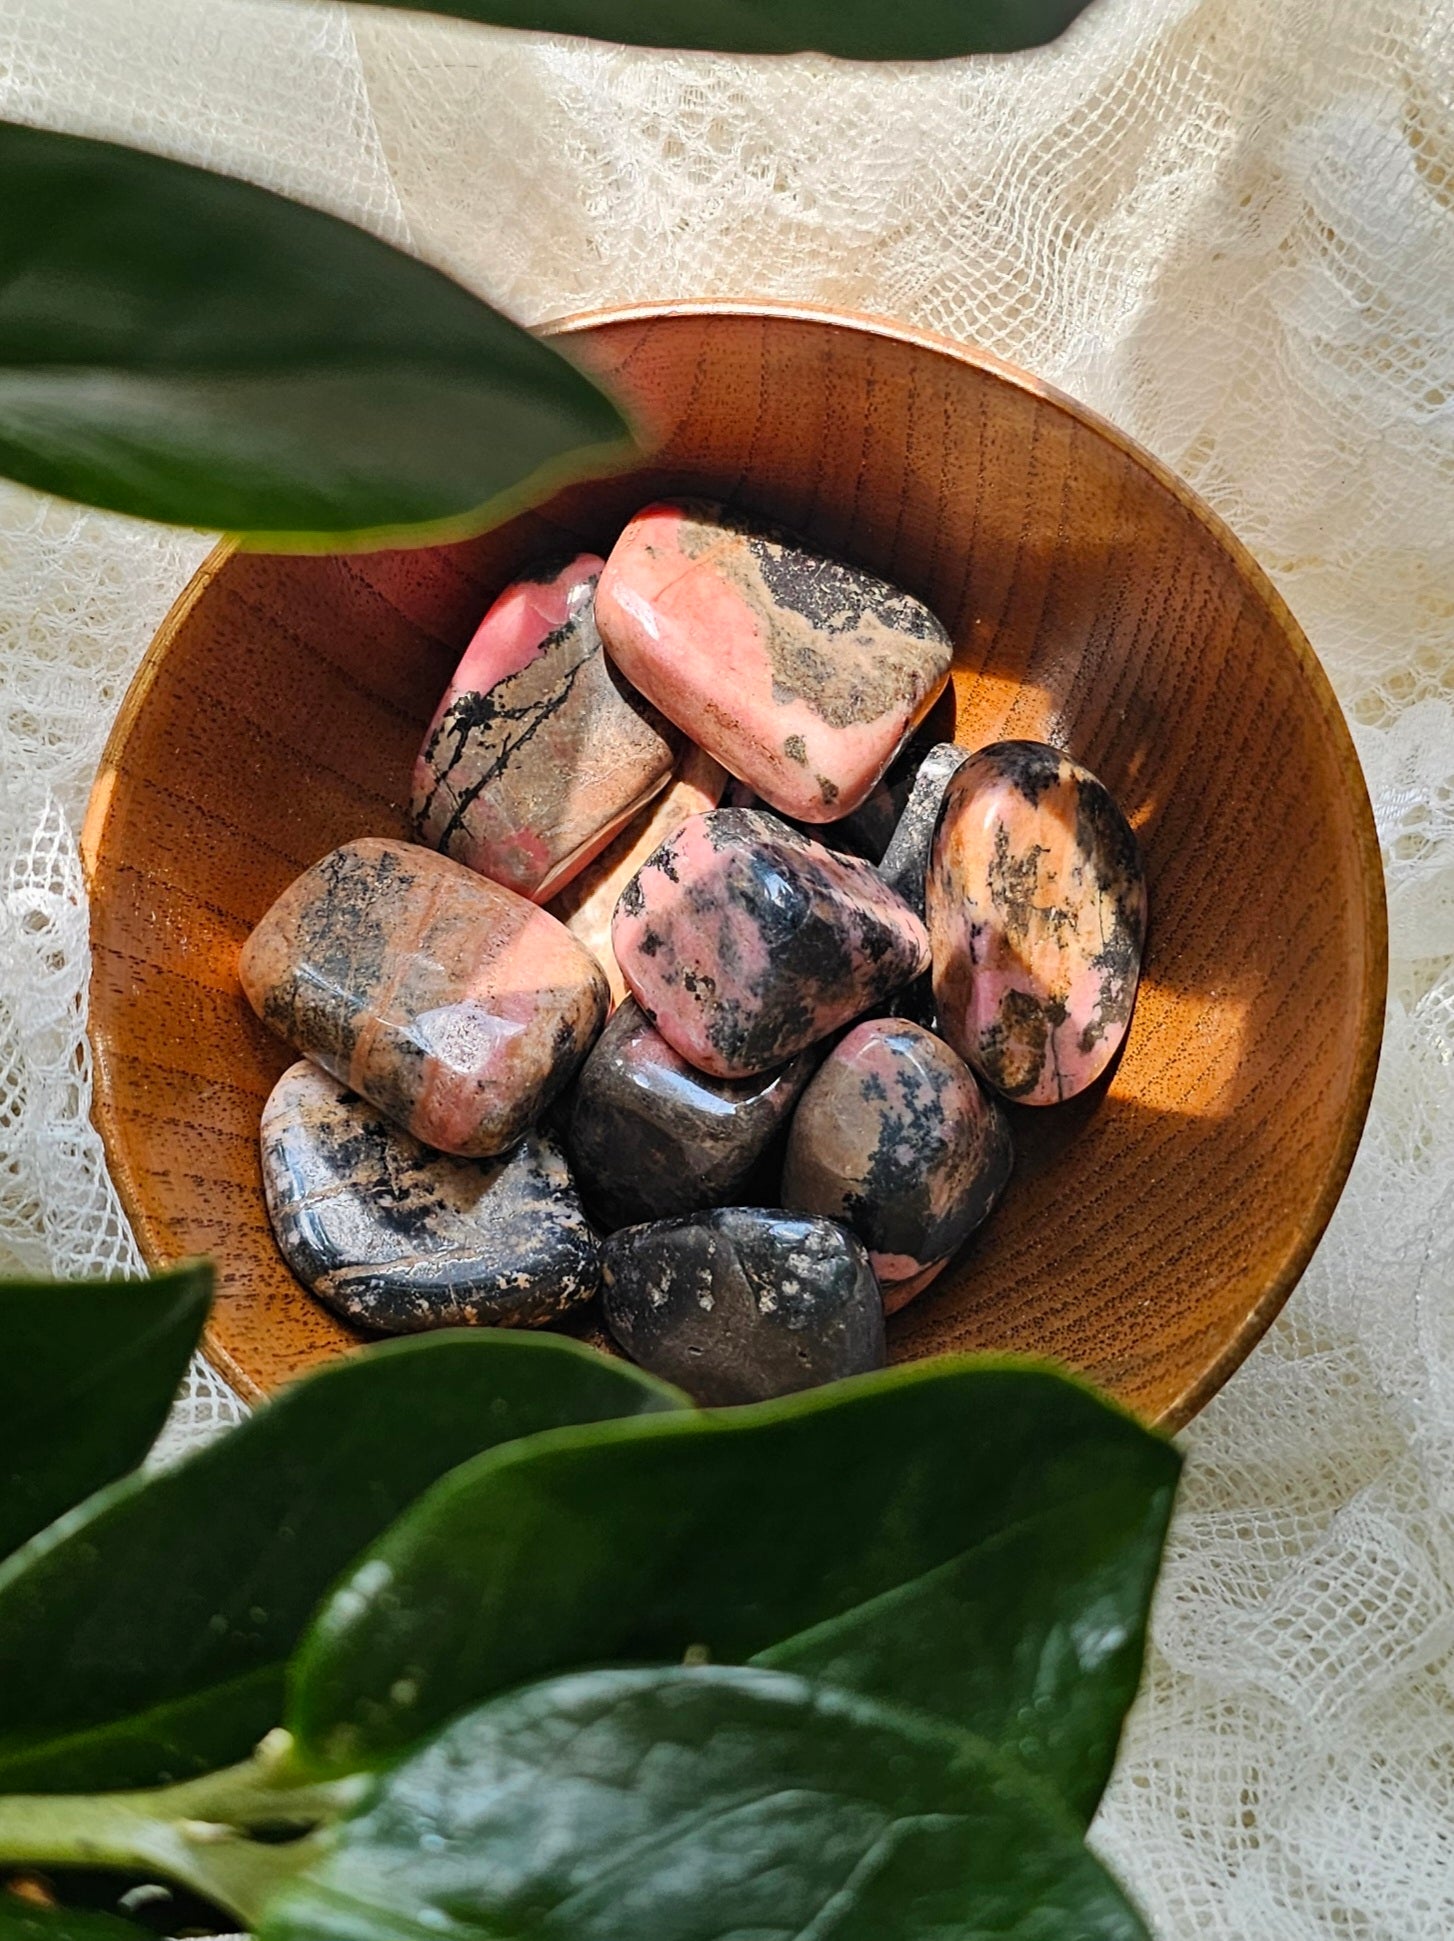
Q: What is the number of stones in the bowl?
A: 11